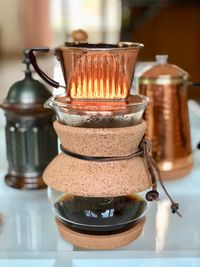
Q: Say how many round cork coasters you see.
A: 1